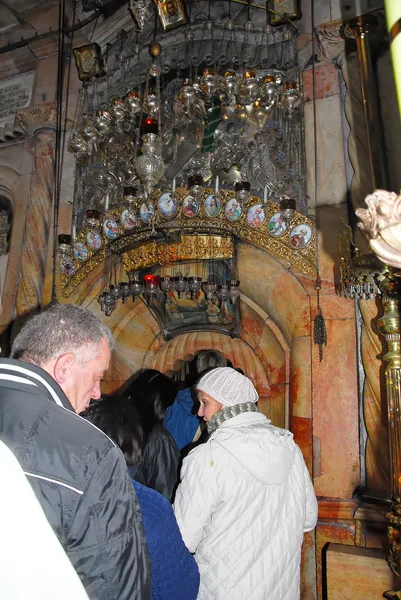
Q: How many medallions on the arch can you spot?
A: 13